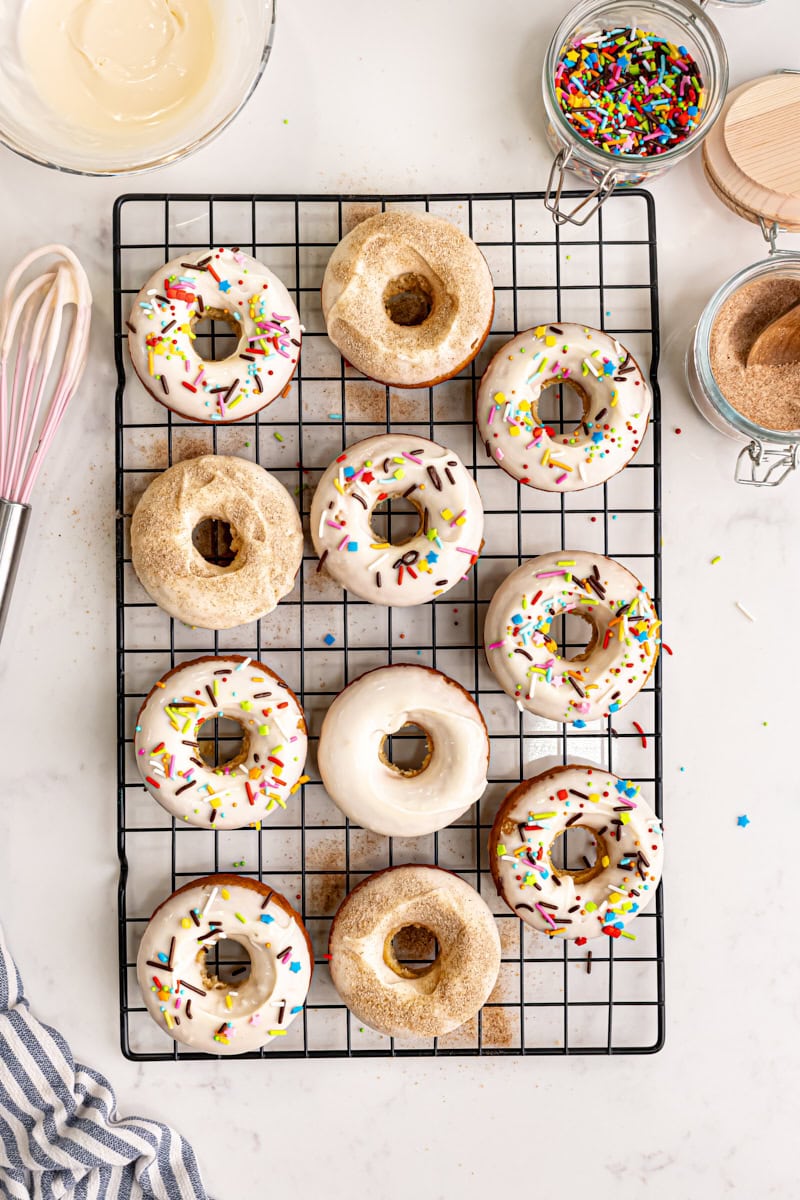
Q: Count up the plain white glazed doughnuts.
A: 1